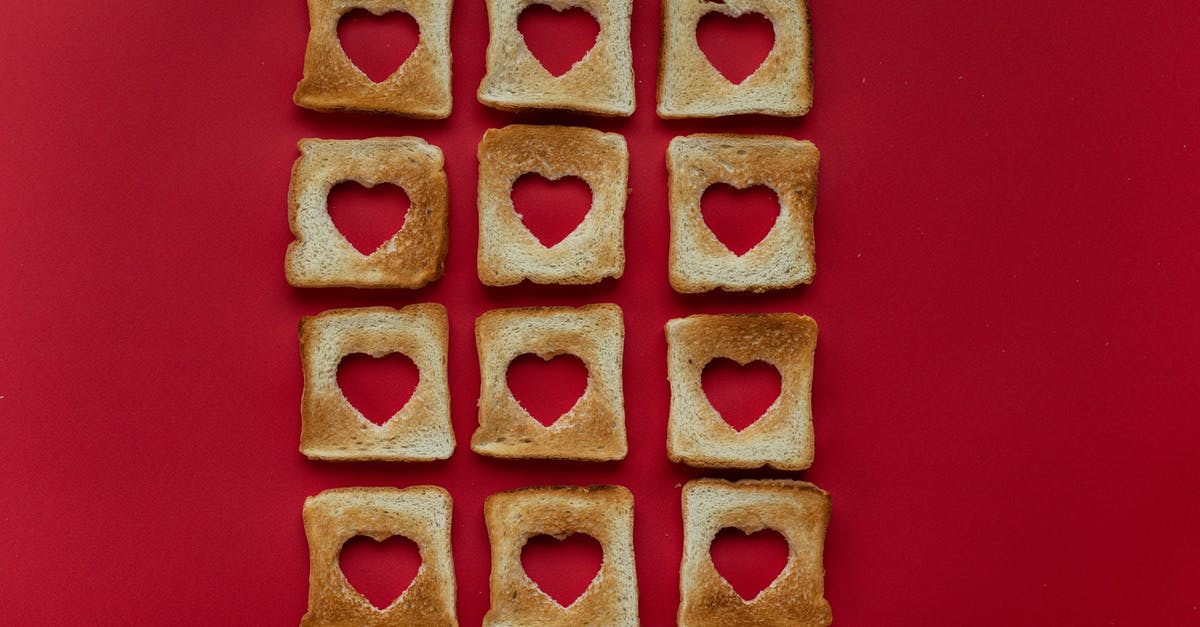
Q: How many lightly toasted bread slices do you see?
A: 12